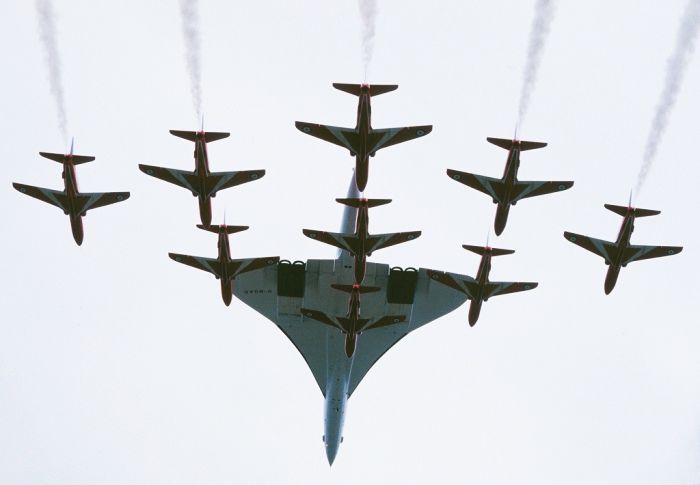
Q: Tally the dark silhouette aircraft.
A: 9